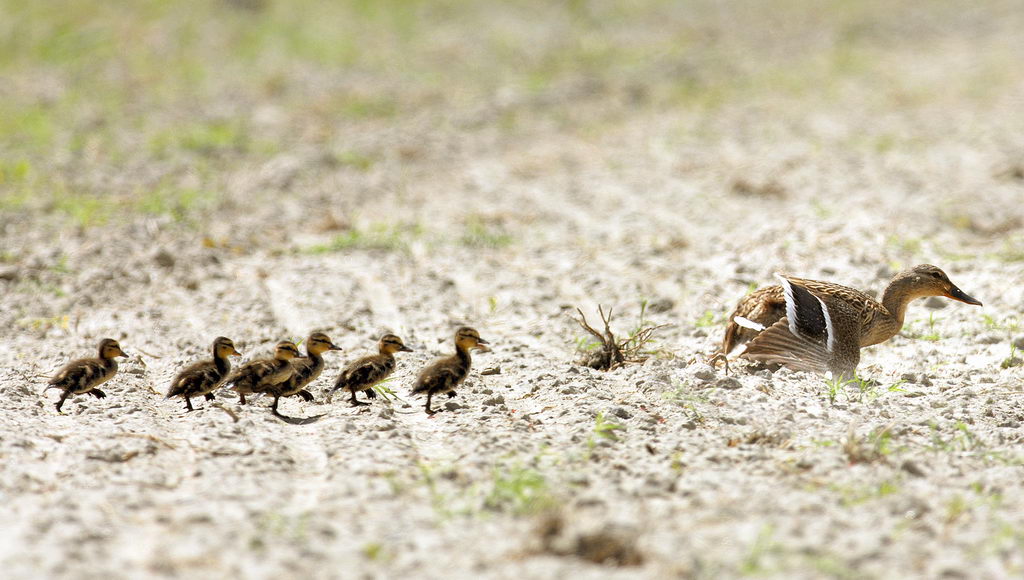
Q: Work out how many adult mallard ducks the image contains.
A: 1